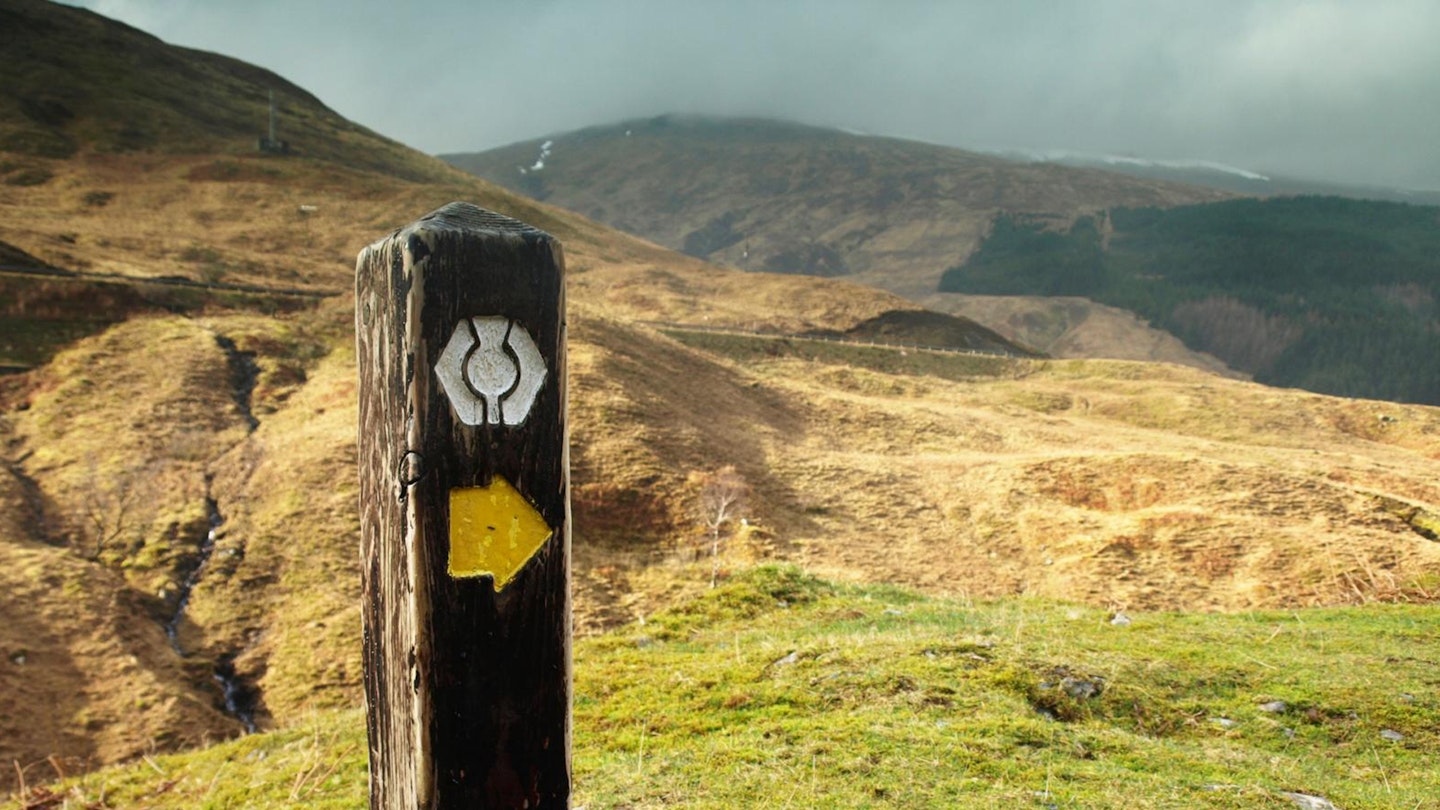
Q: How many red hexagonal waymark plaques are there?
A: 0